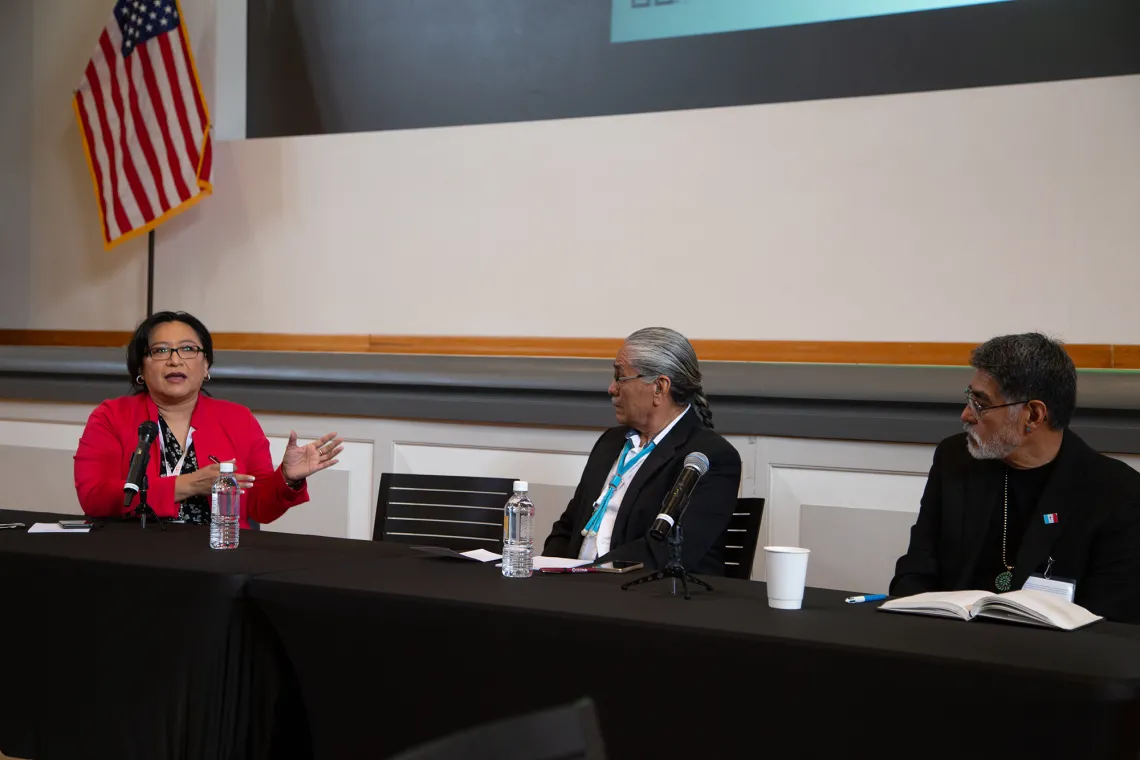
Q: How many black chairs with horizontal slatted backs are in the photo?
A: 2